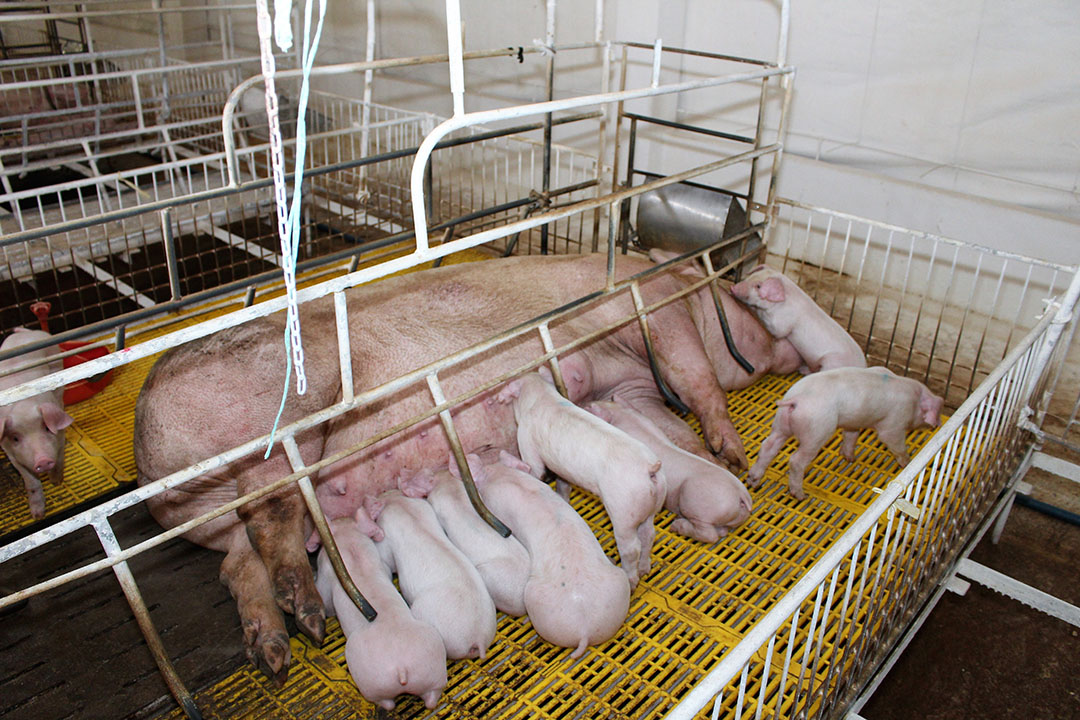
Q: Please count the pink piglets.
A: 9